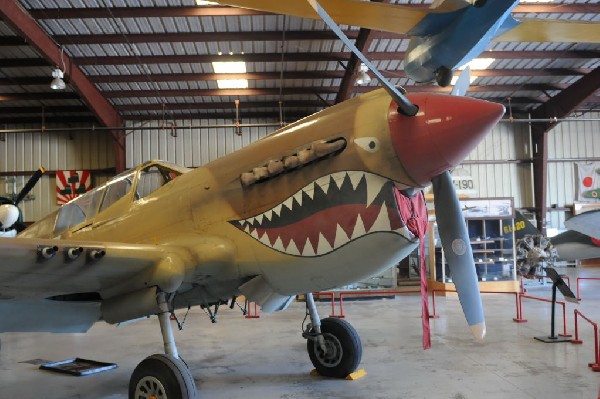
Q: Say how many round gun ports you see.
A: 3